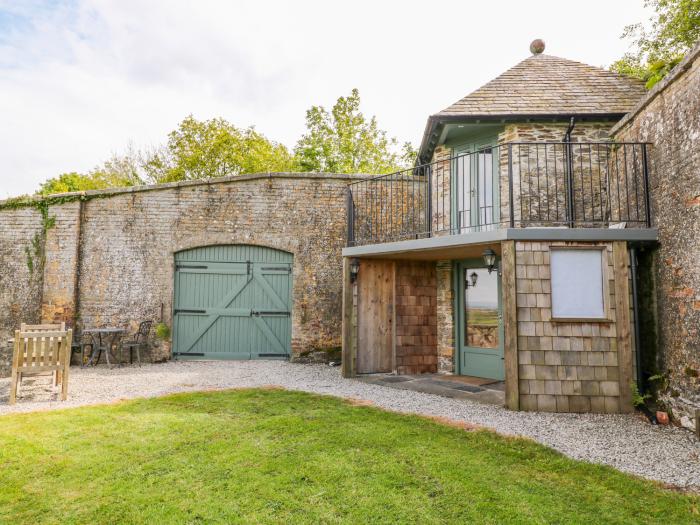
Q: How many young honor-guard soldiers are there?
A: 0